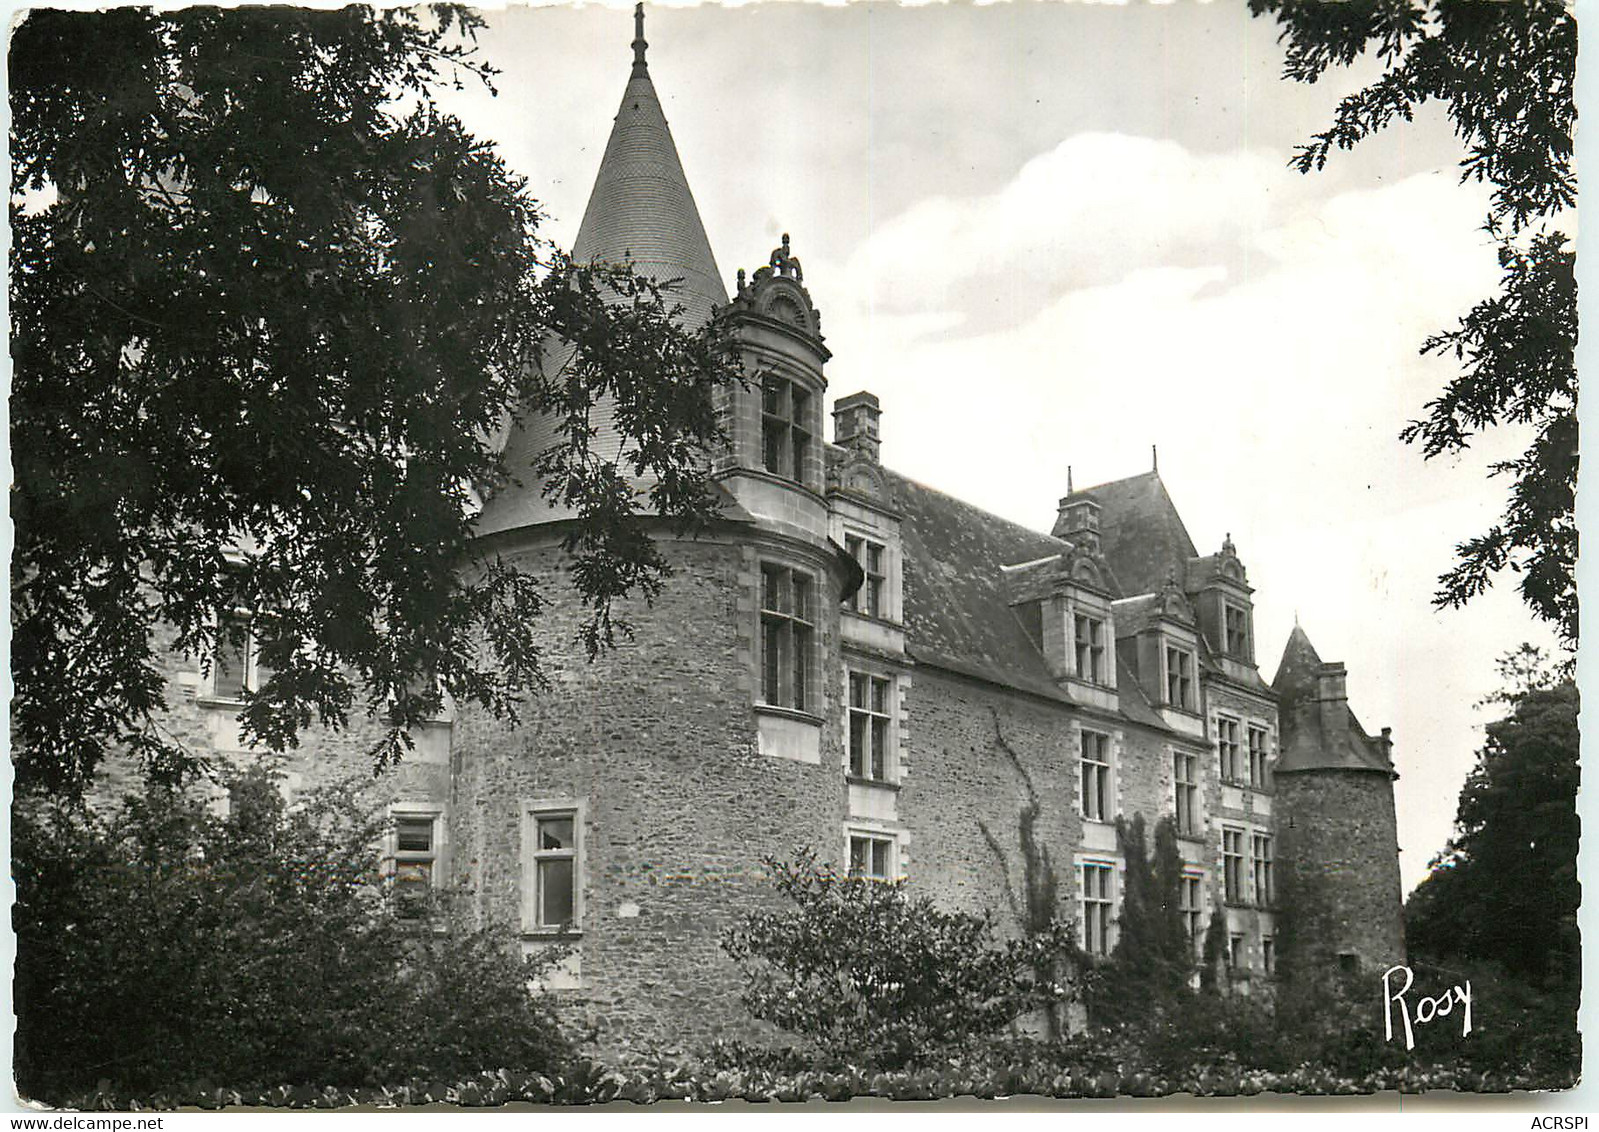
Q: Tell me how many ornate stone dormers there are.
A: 5